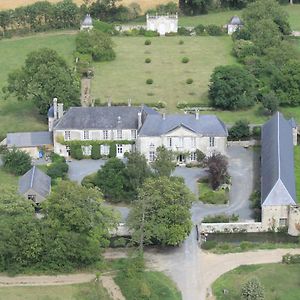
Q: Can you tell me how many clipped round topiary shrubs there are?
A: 6